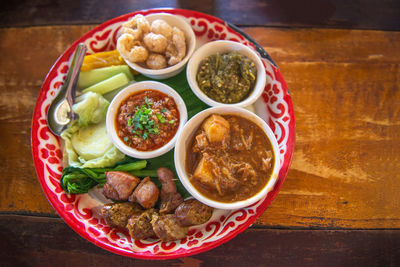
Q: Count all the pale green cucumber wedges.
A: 2